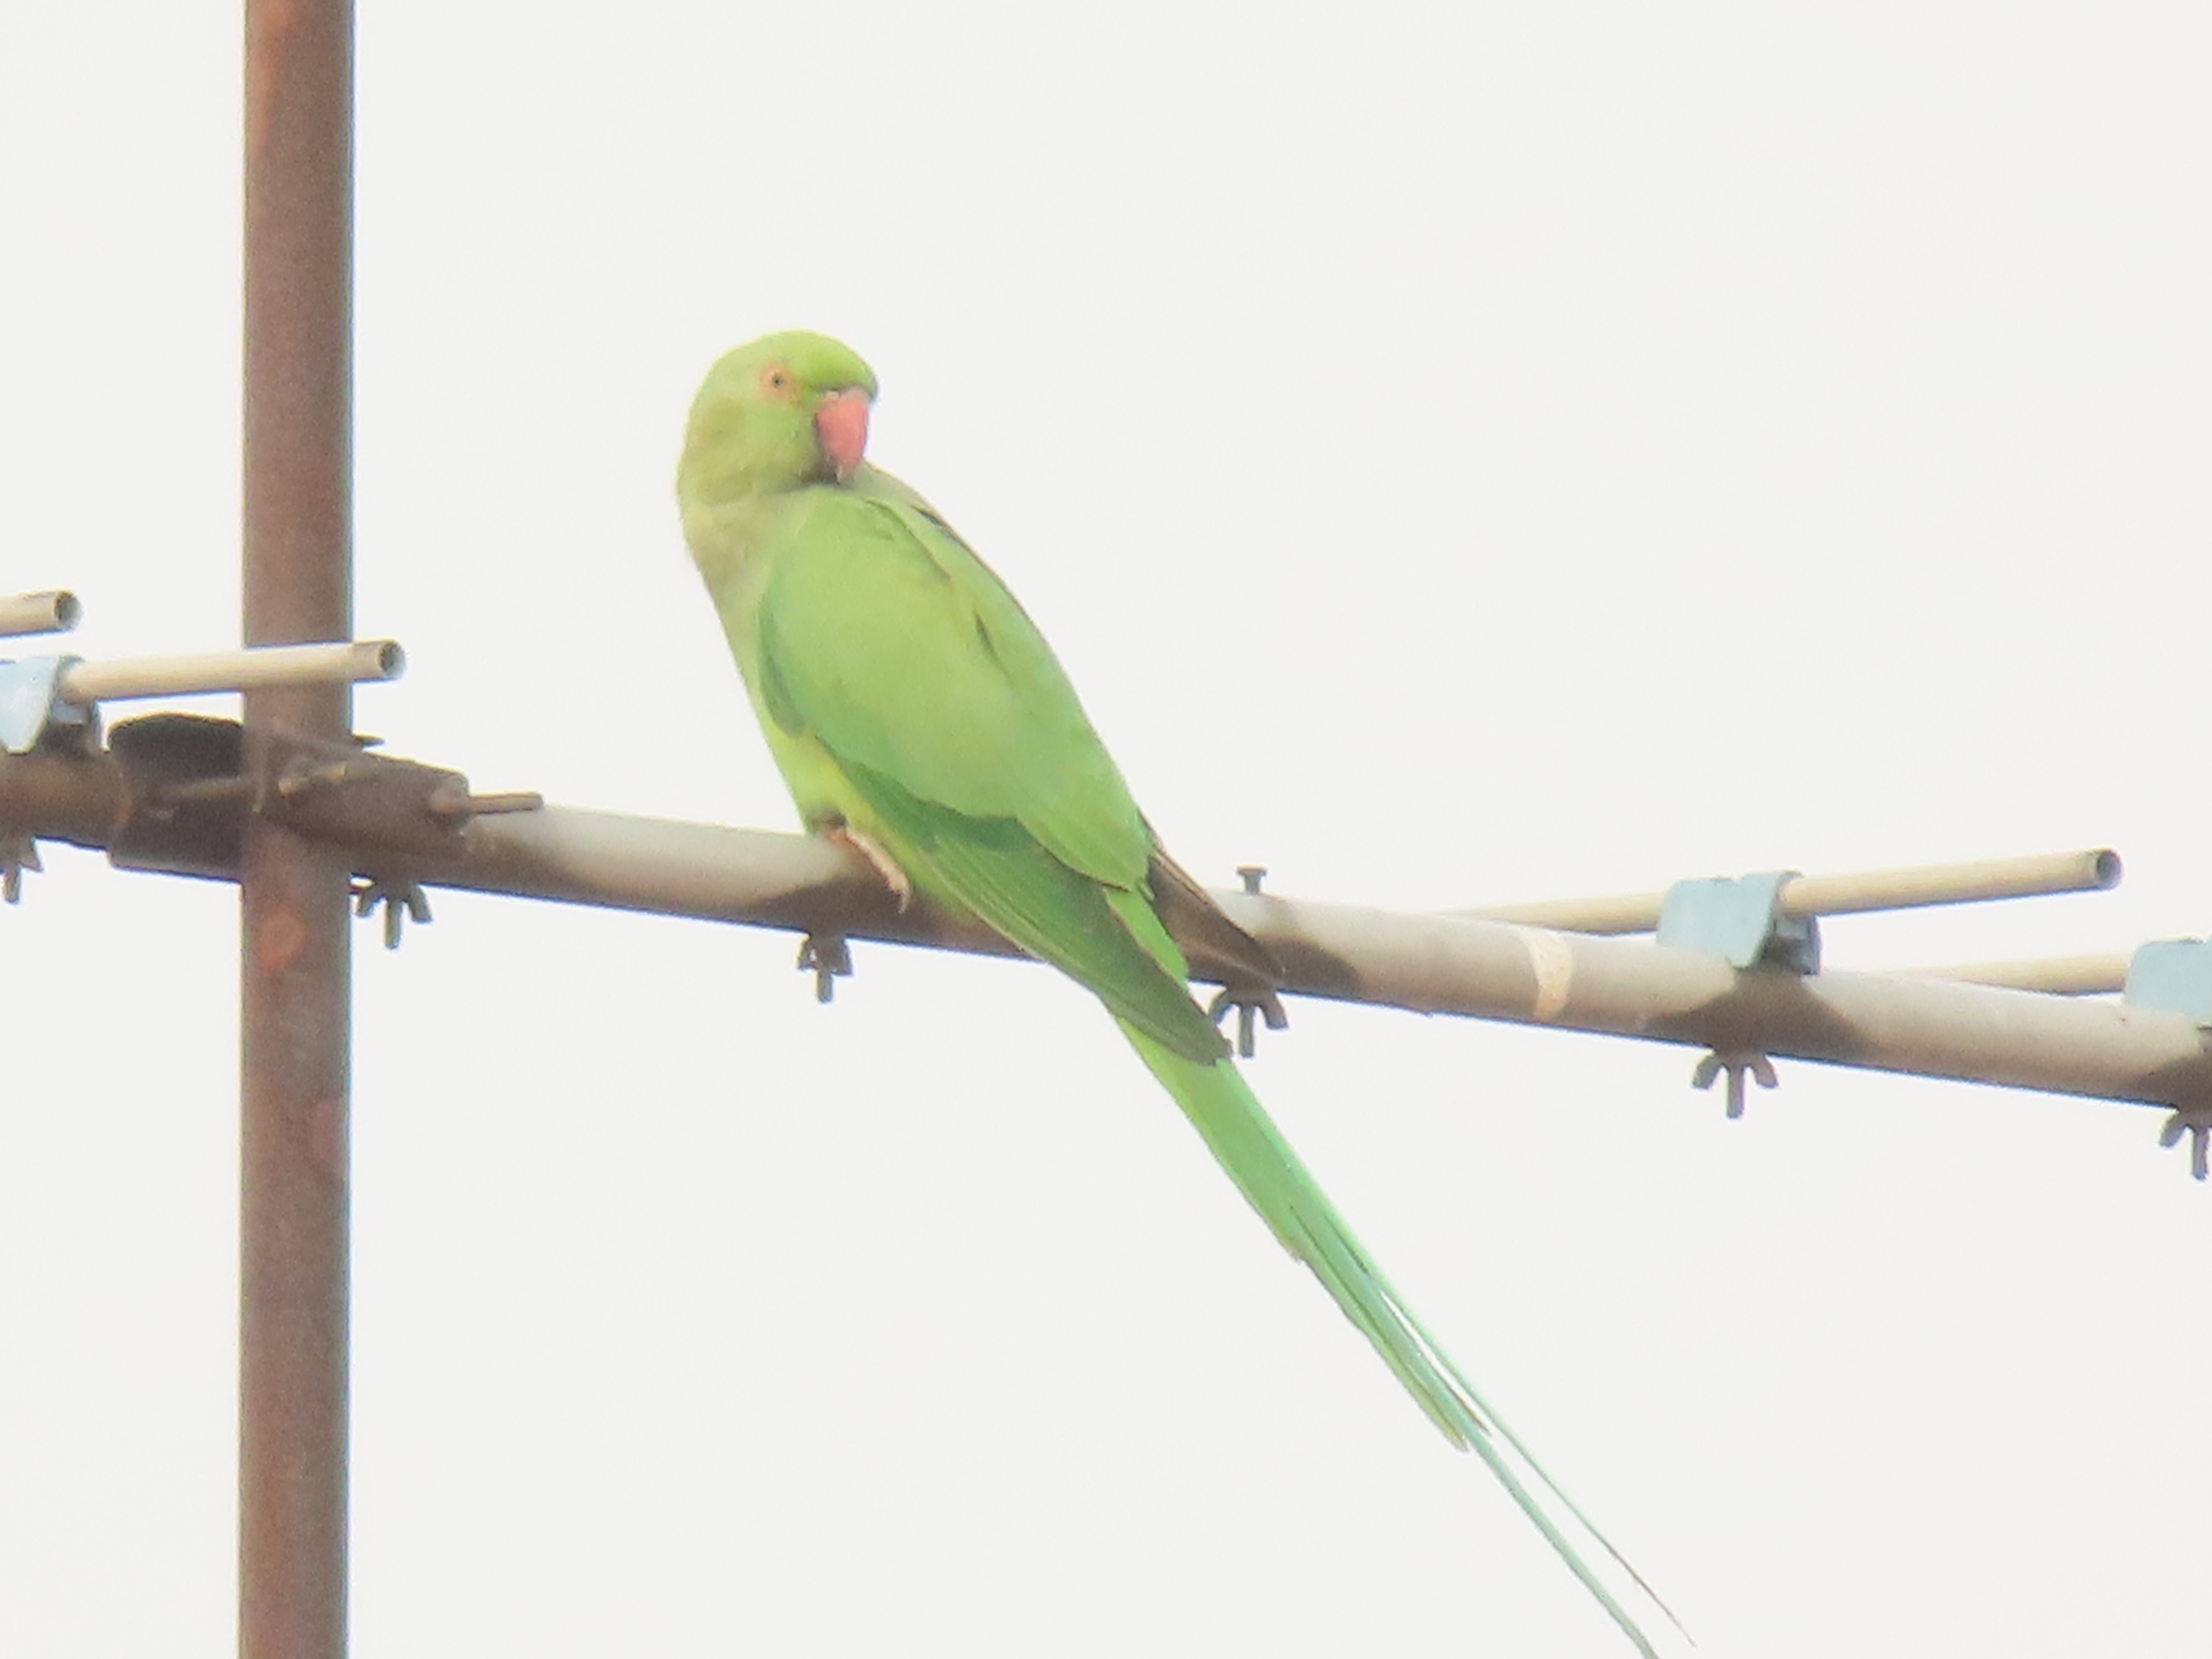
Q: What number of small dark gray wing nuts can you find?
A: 6